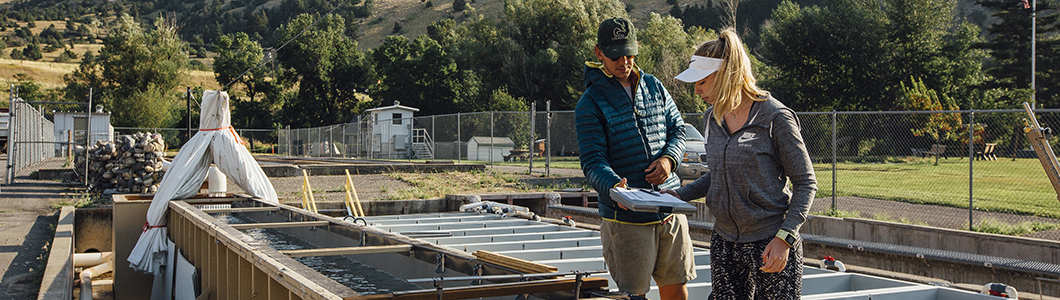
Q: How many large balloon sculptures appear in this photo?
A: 0